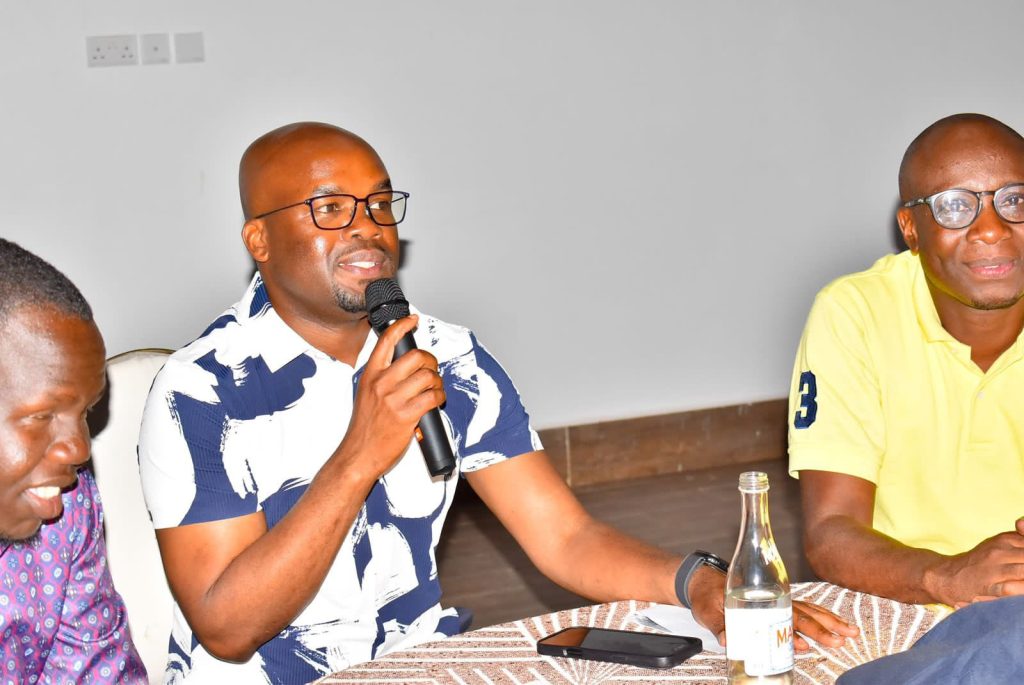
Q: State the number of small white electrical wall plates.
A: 3